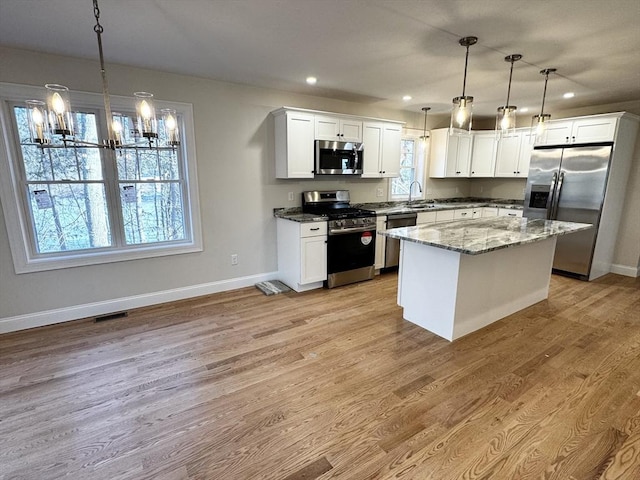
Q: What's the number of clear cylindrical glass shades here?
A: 9